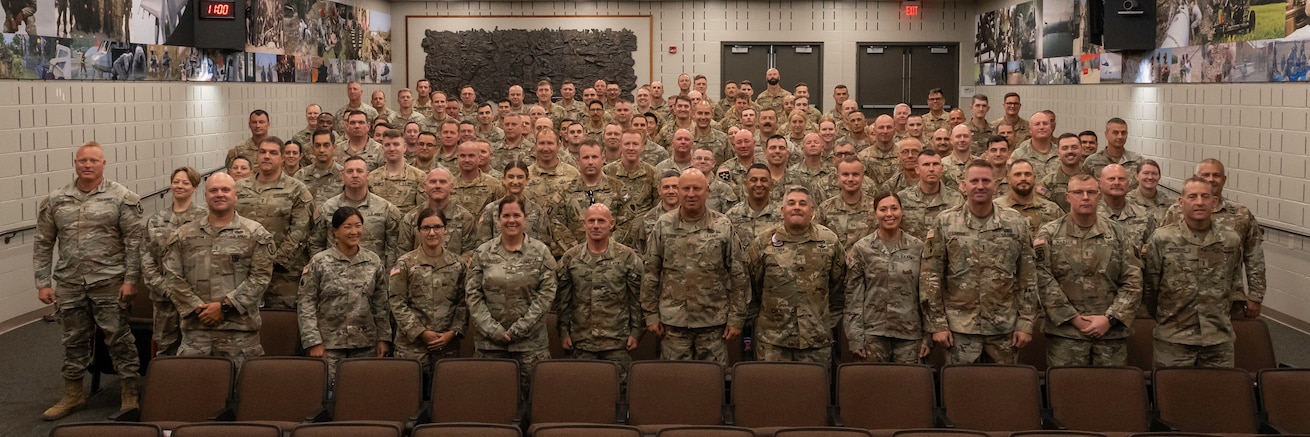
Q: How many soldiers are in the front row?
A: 12